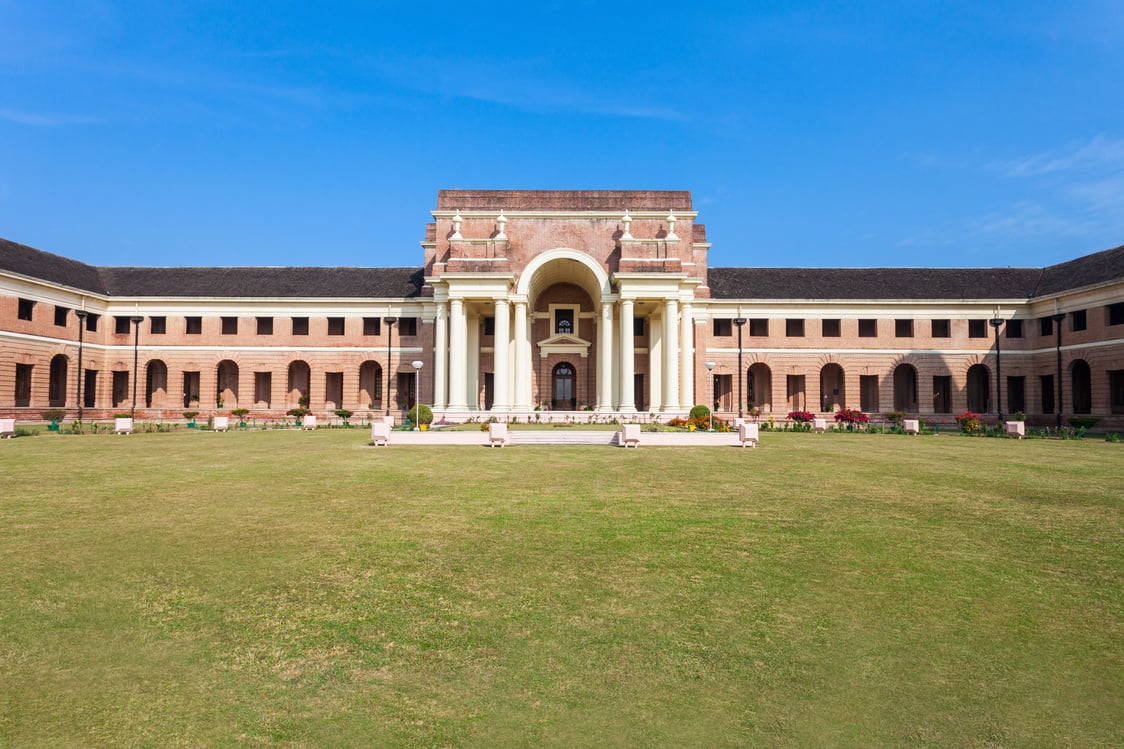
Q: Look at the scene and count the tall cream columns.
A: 8